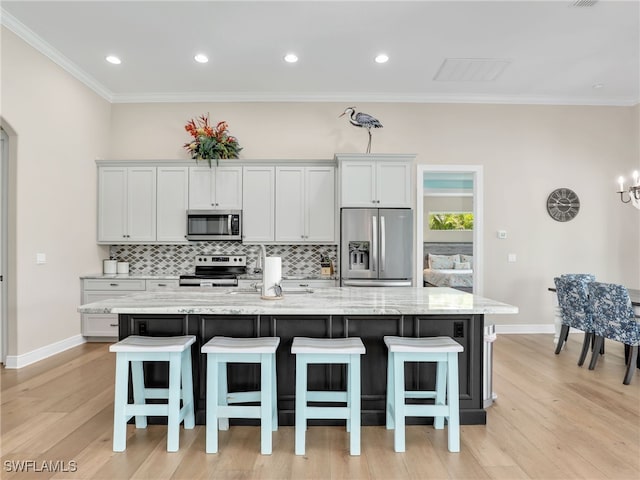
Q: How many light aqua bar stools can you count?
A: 4